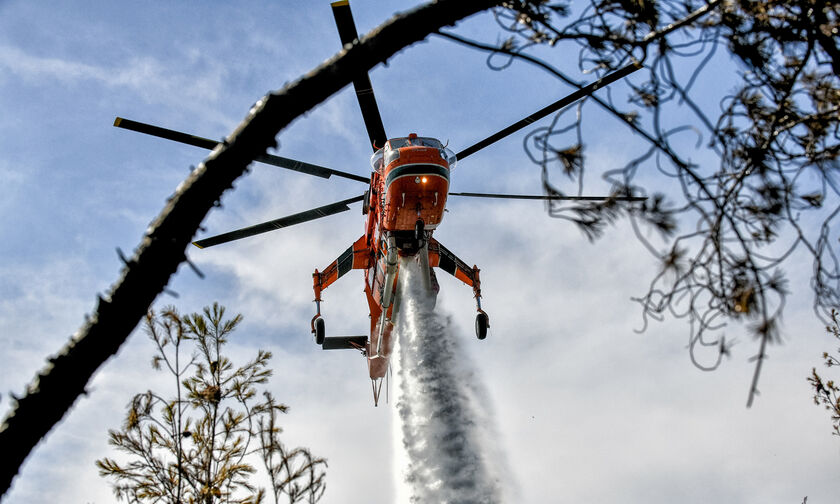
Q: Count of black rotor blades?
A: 5